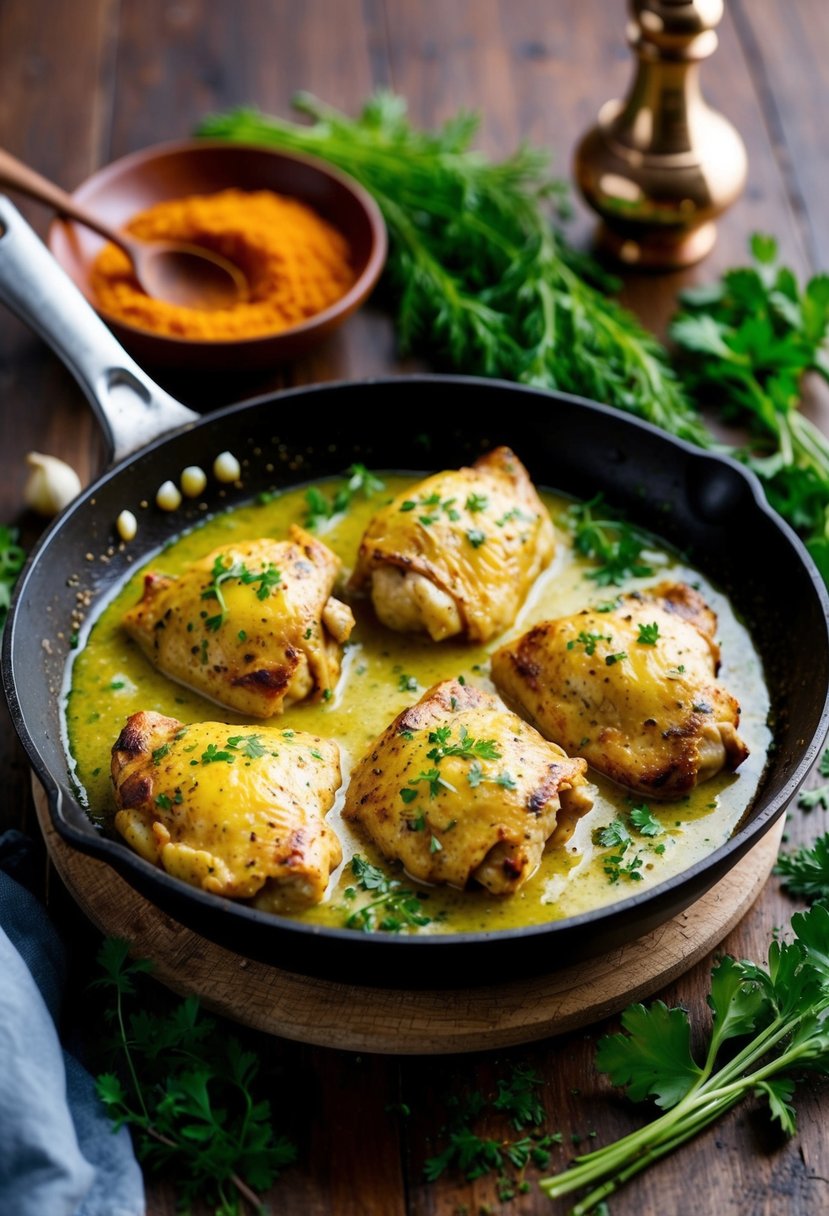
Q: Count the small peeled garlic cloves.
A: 4